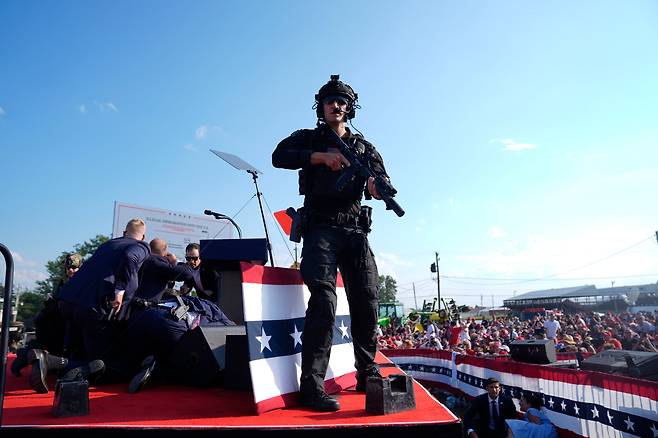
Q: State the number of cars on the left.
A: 0